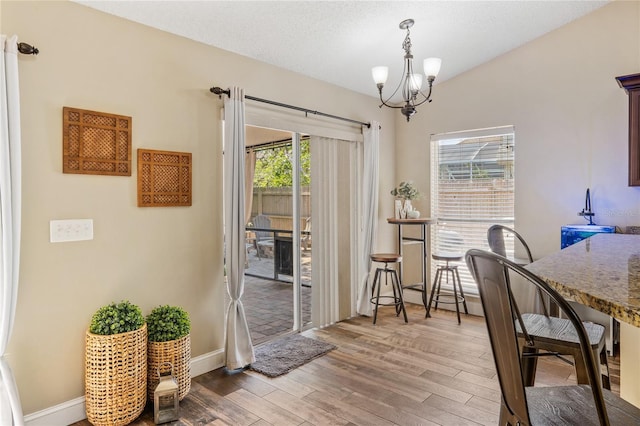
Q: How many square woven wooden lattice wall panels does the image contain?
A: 2